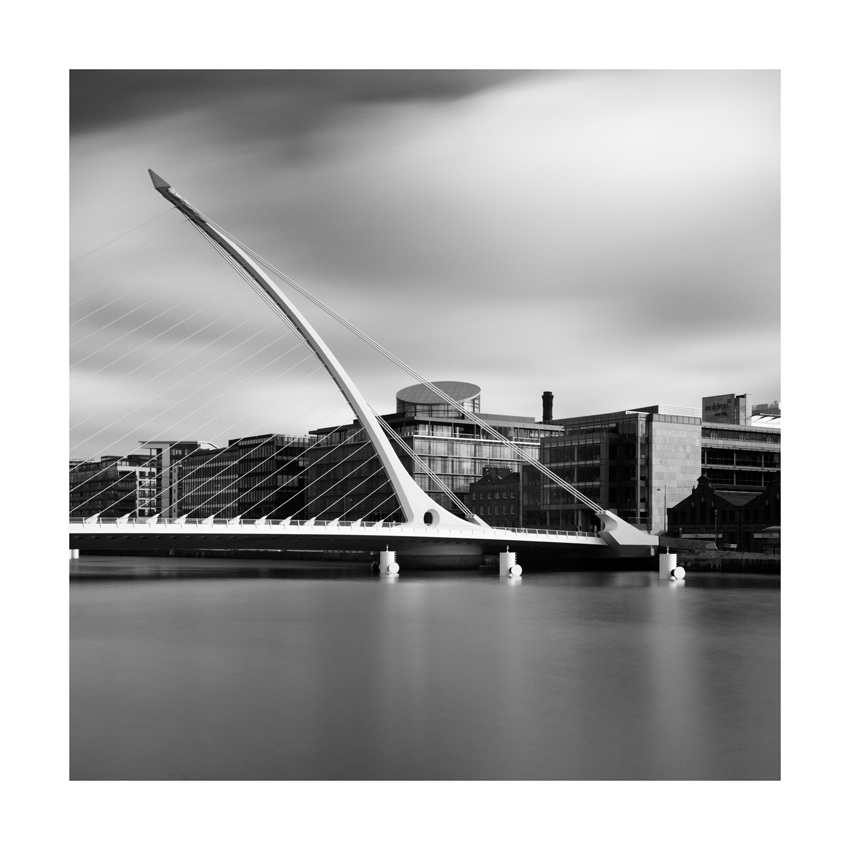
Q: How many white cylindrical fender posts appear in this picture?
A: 3